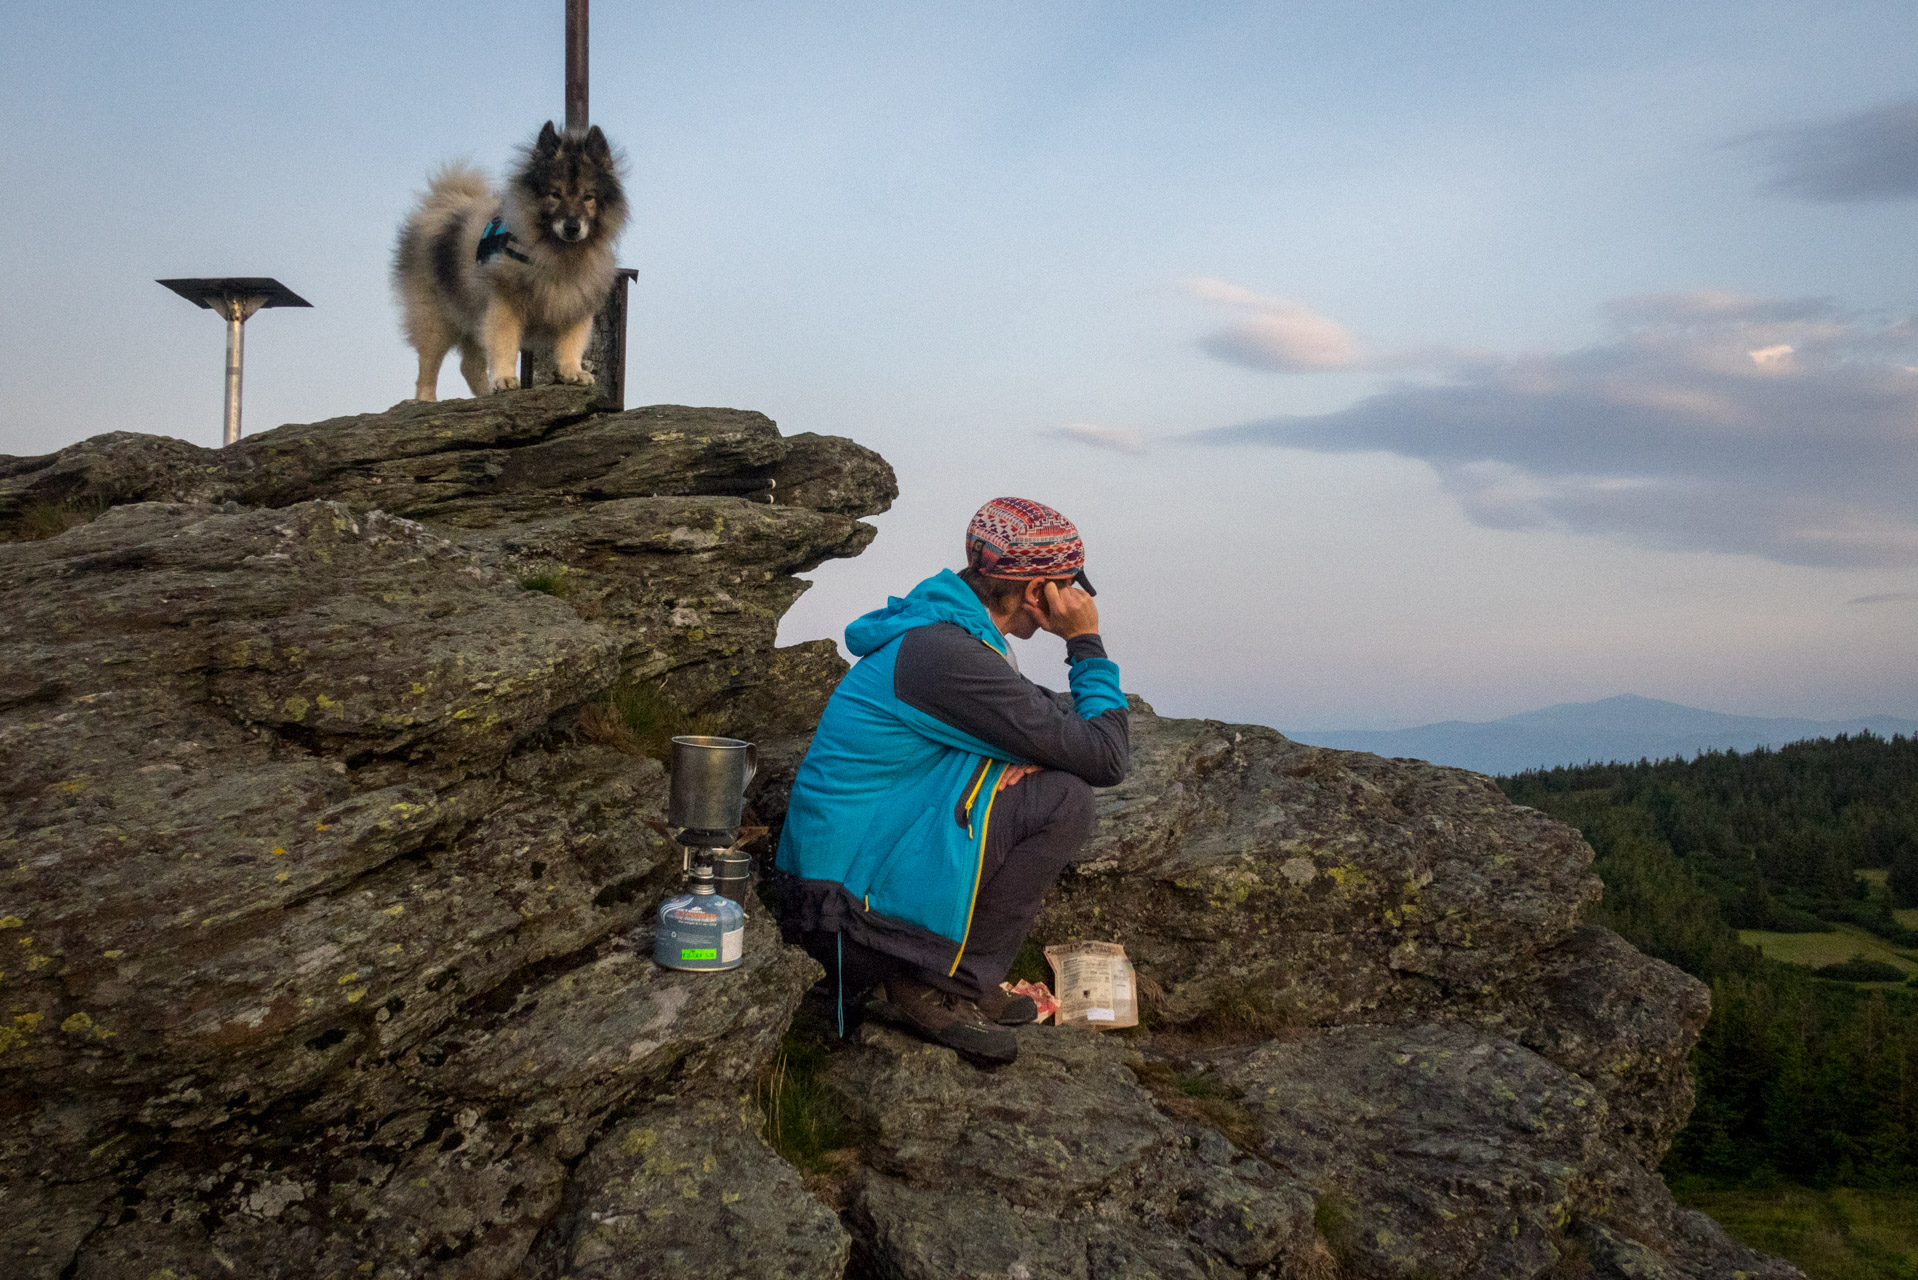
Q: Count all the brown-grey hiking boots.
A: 2